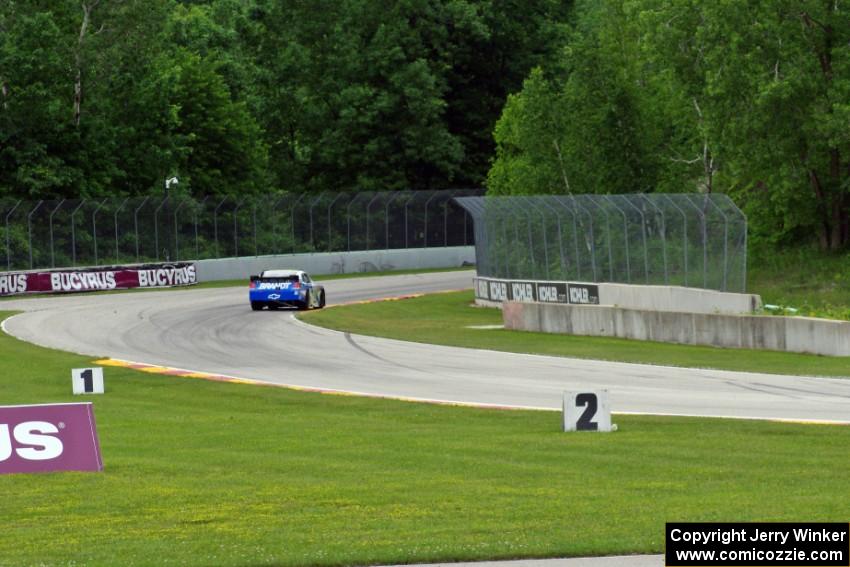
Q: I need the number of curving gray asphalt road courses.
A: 1